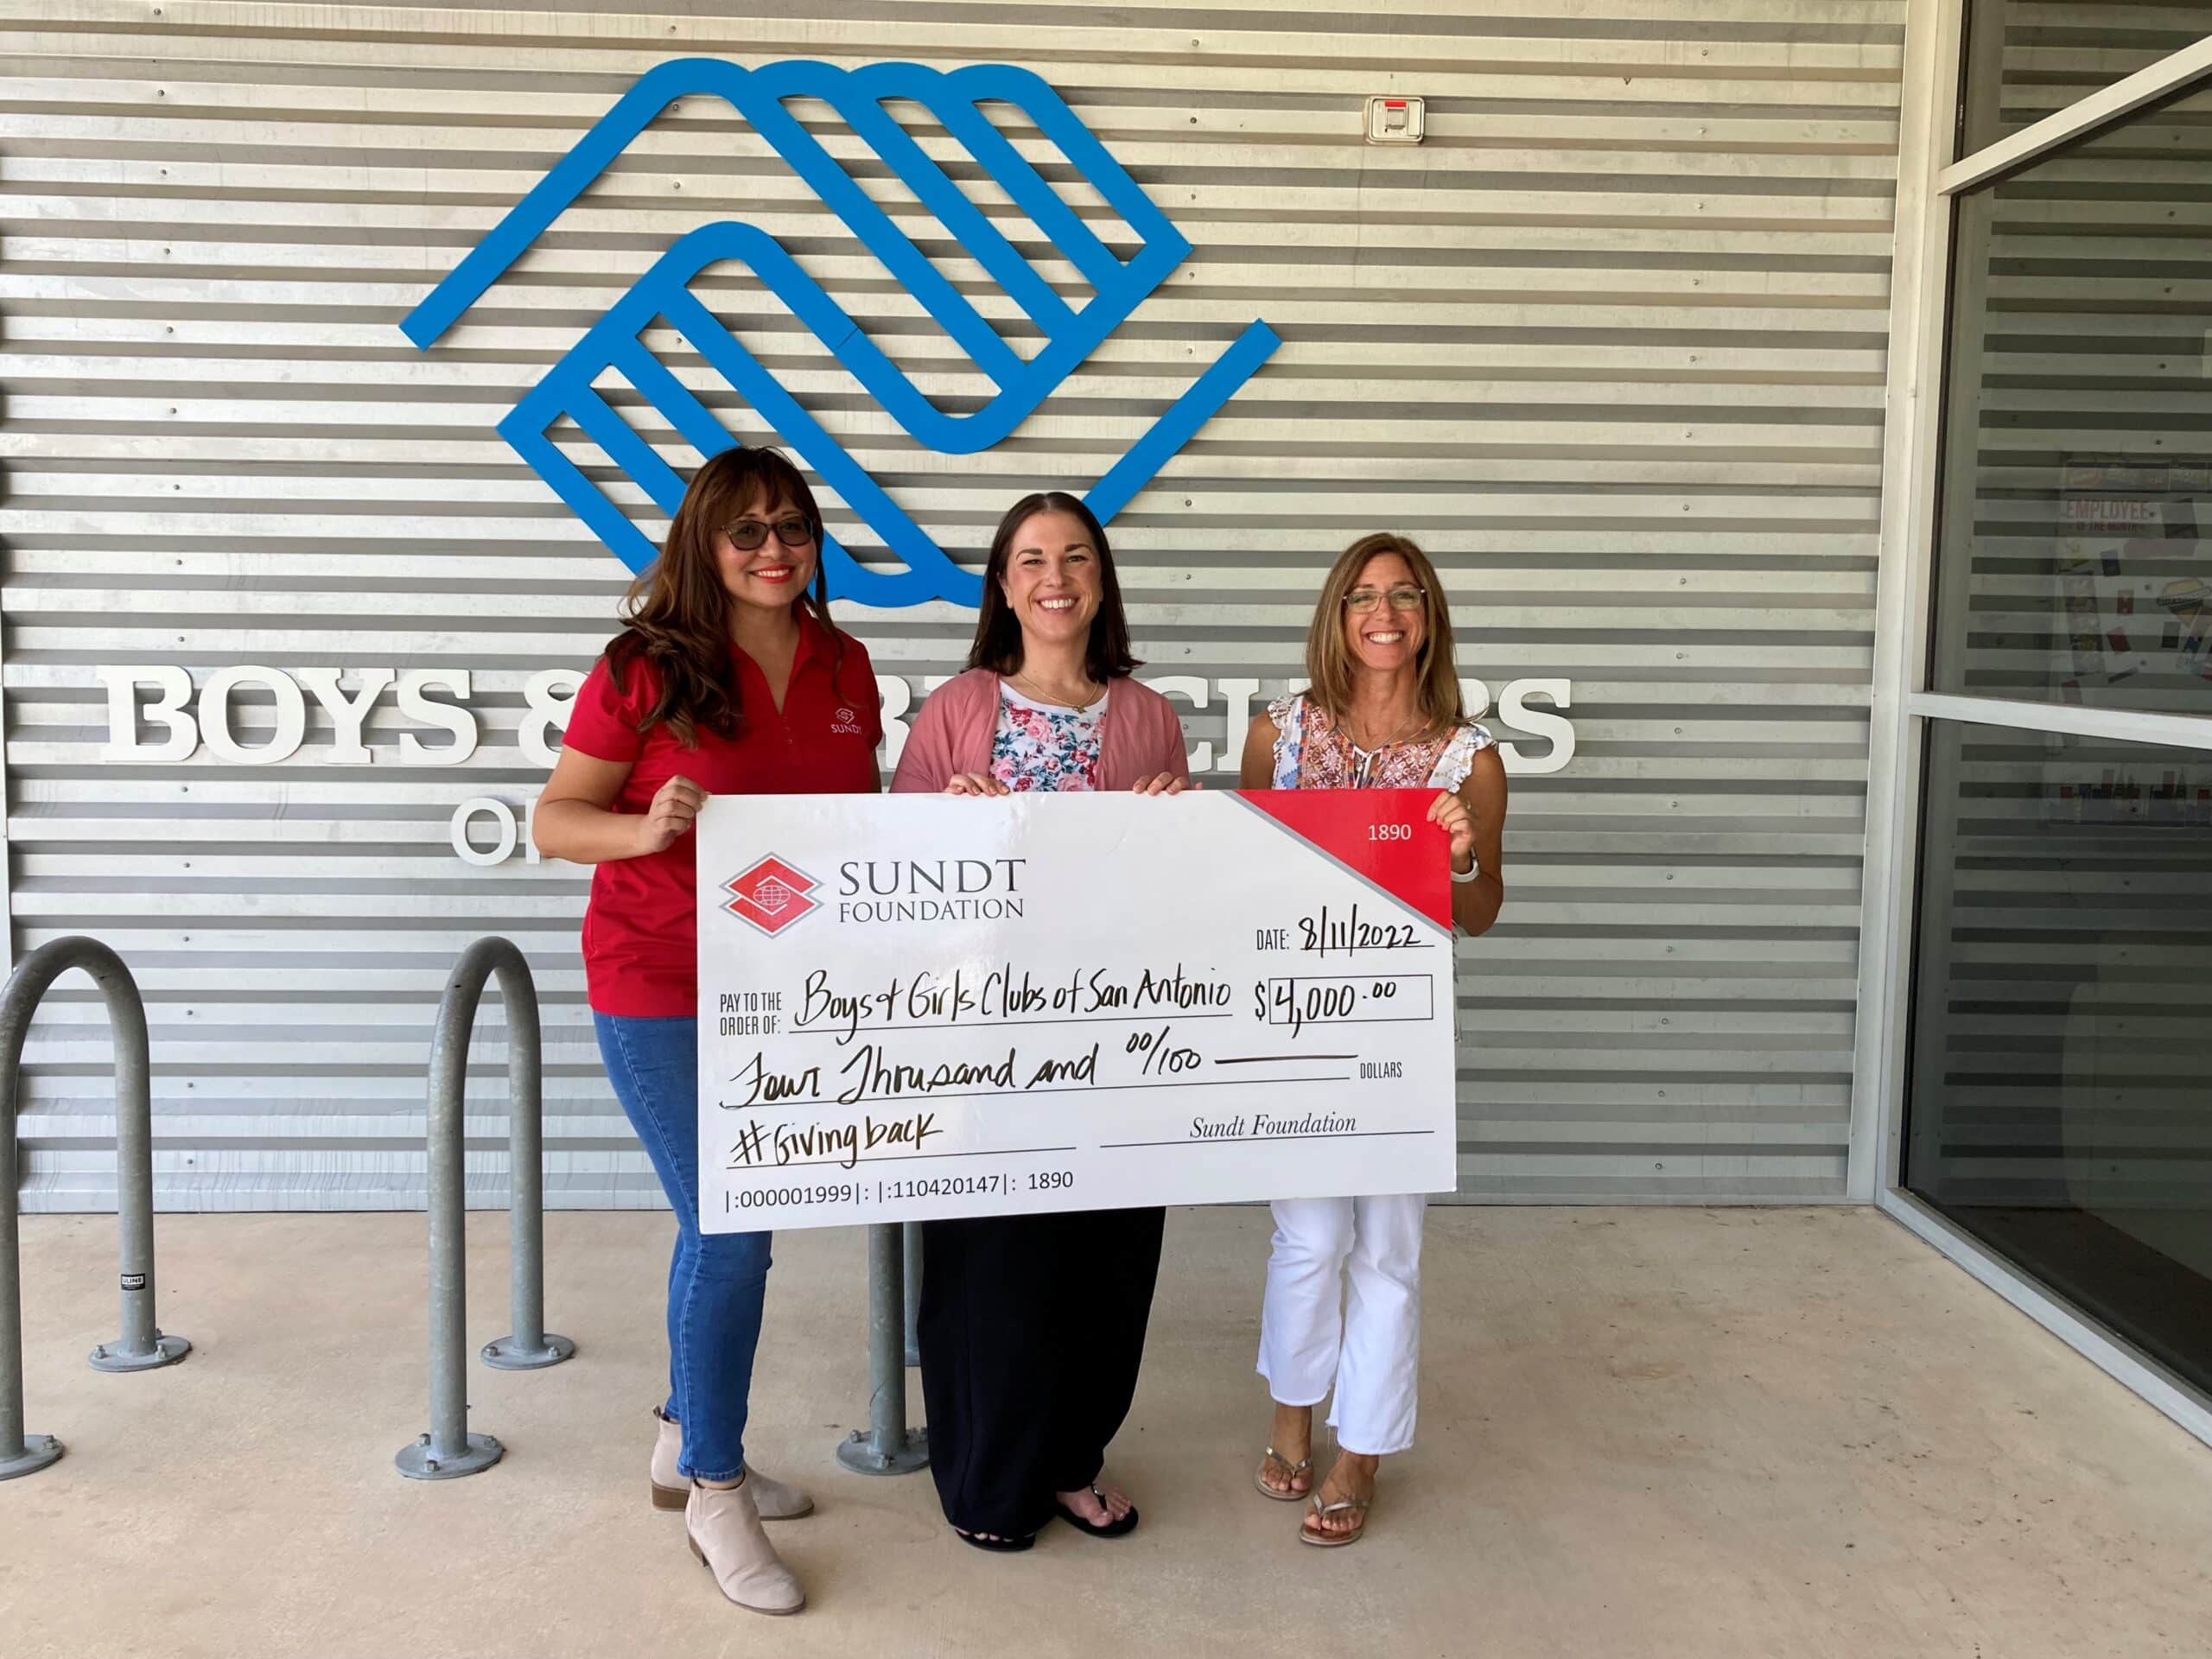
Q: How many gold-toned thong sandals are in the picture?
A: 2